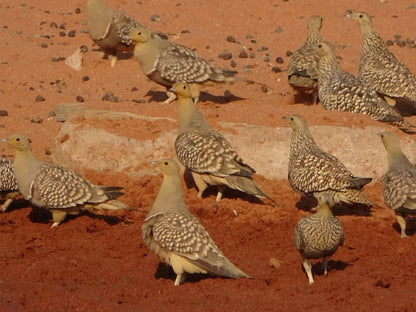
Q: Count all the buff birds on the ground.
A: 12